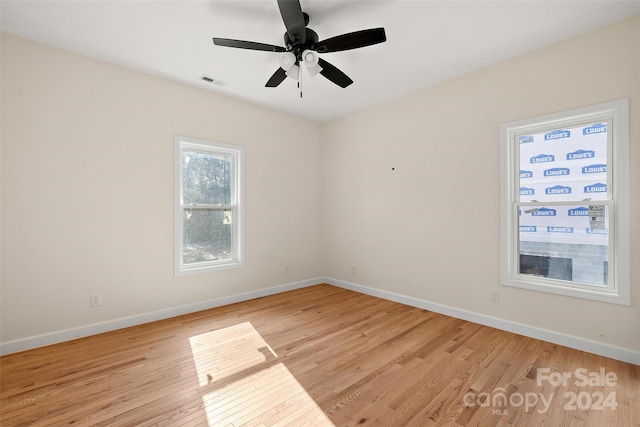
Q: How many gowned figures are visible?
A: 0